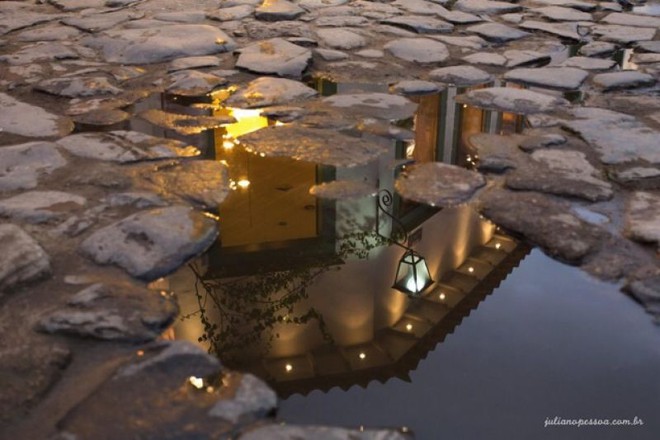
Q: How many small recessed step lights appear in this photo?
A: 6